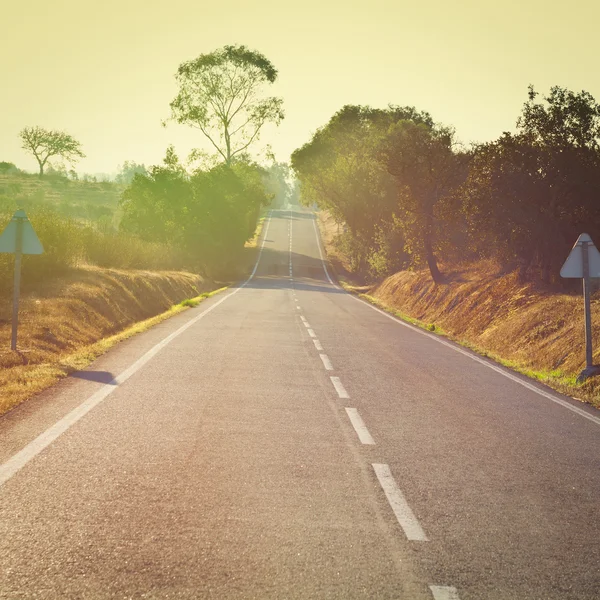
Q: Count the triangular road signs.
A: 2